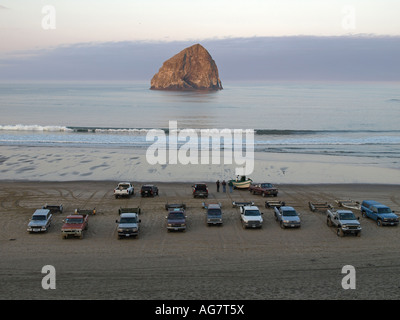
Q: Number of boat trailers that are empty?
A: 9